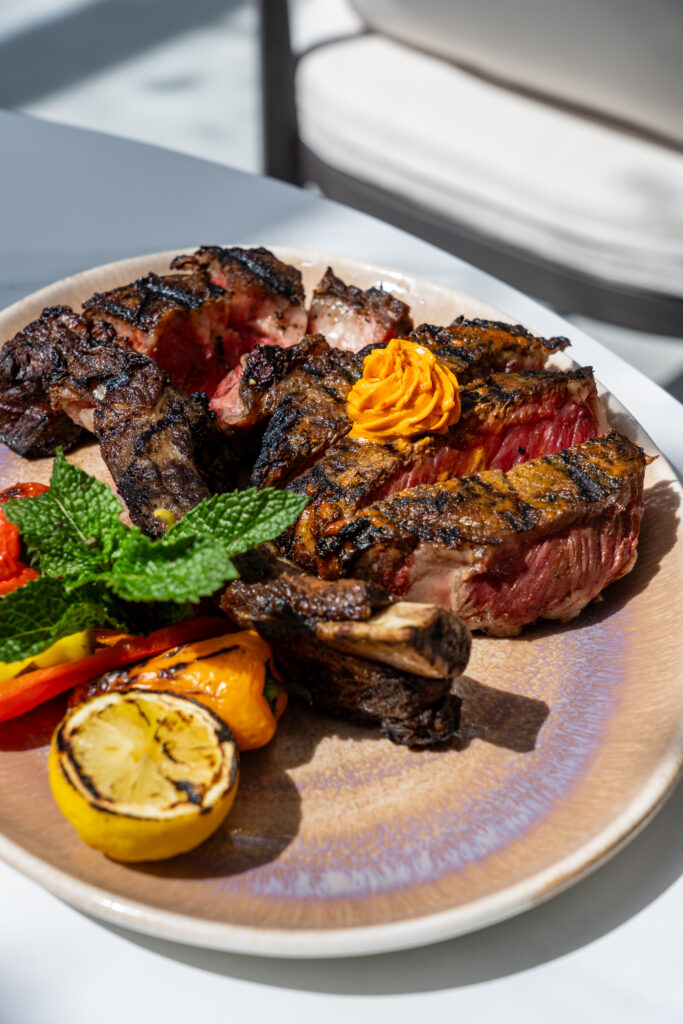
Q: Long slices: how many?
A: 3